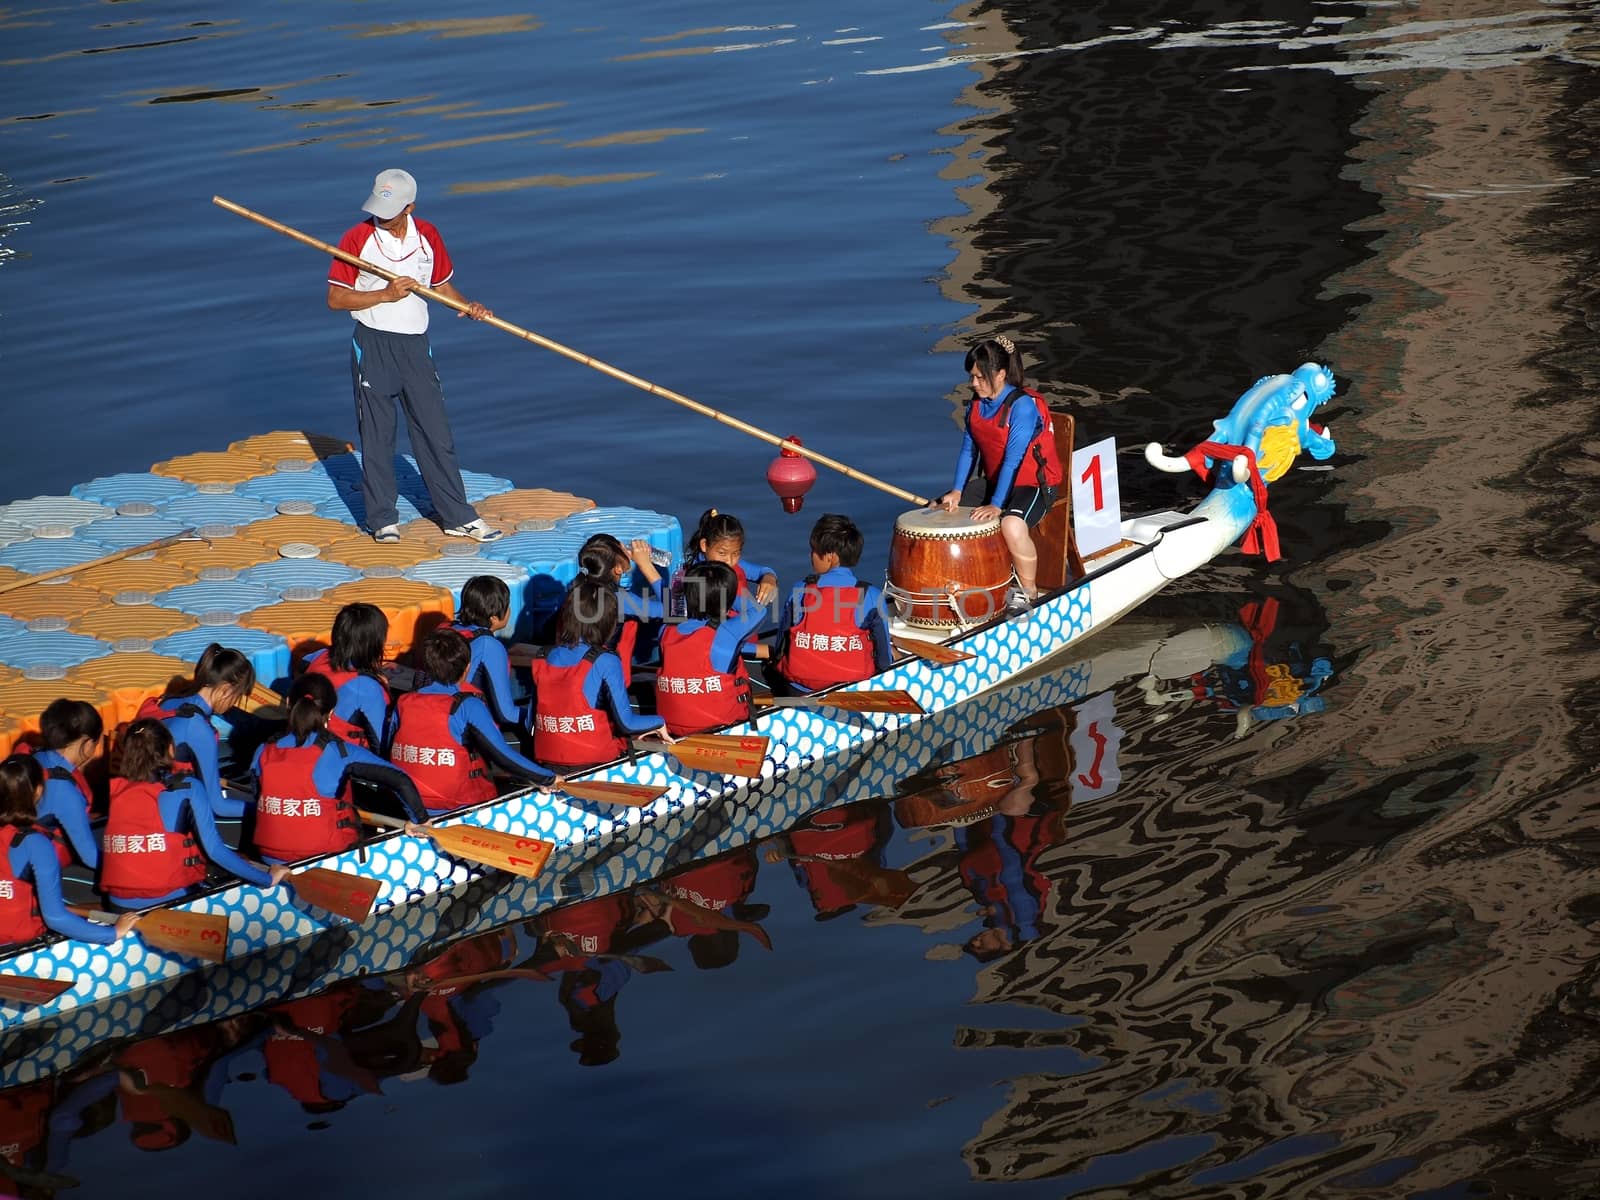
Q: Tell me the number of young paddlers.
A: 13